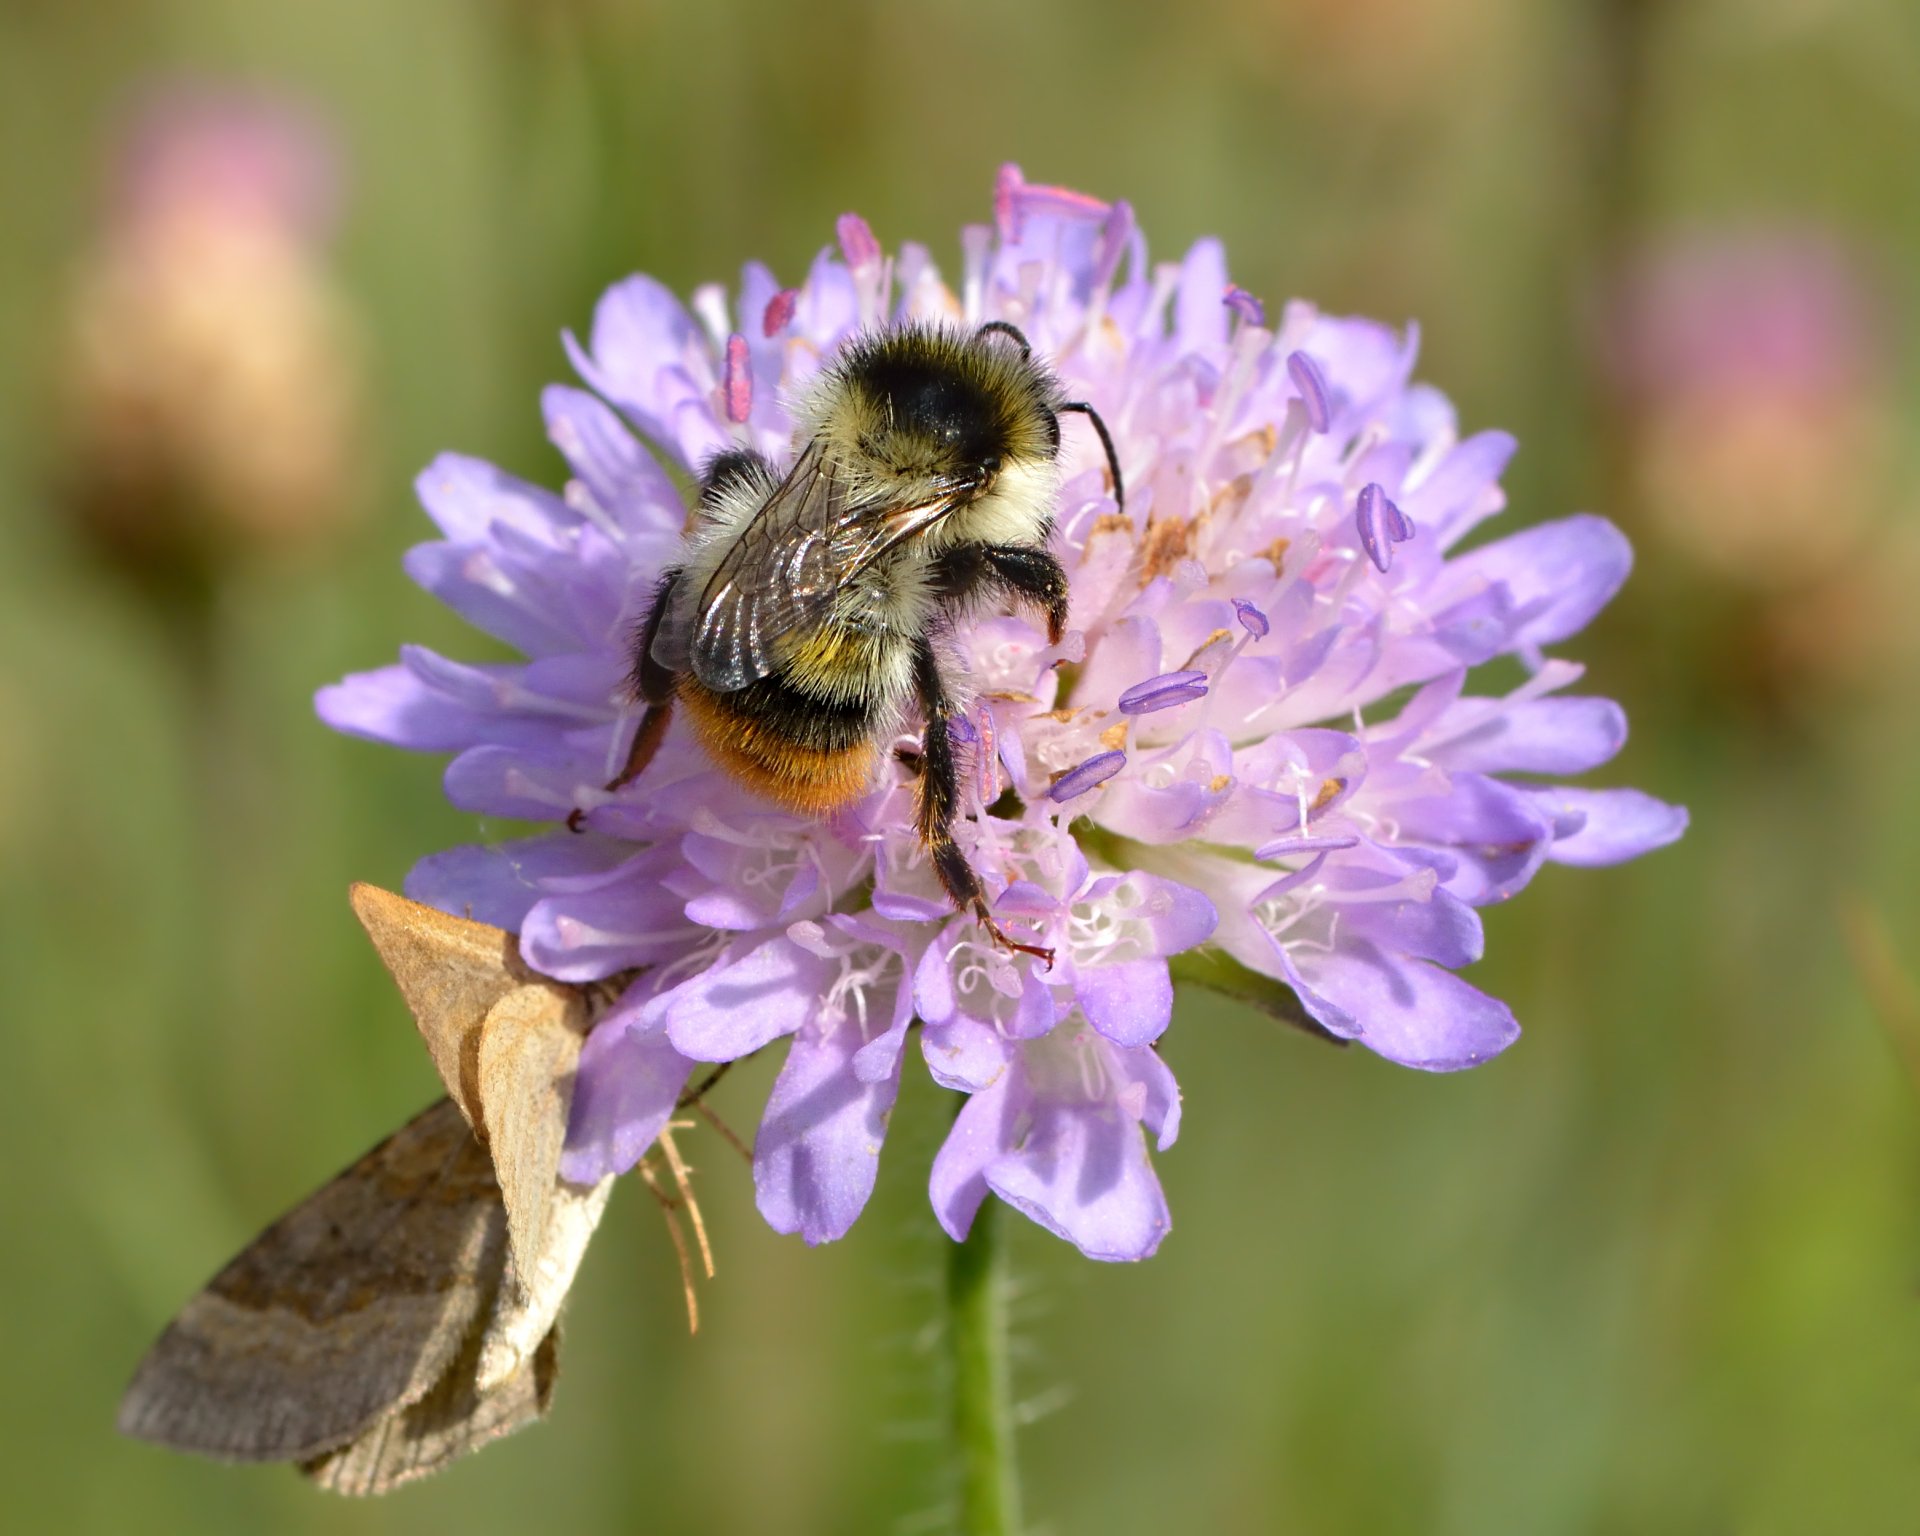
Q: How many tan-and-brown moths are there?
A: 1